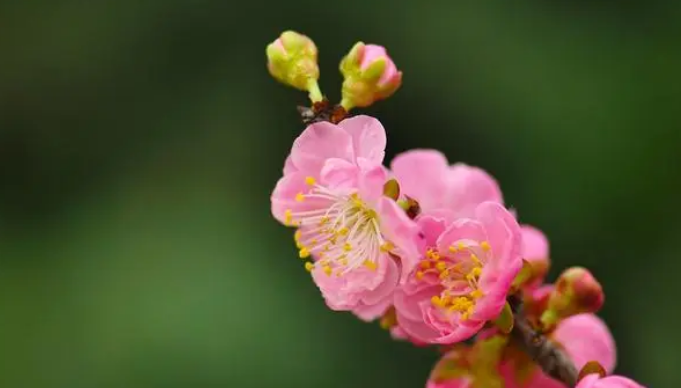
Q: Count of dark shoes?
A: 0